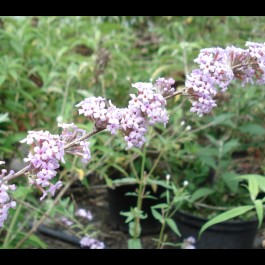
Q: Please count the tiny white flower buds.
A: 4